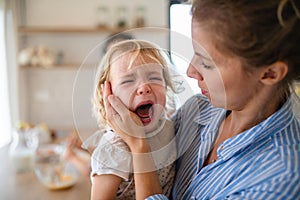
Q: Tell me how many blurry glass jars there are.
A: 3